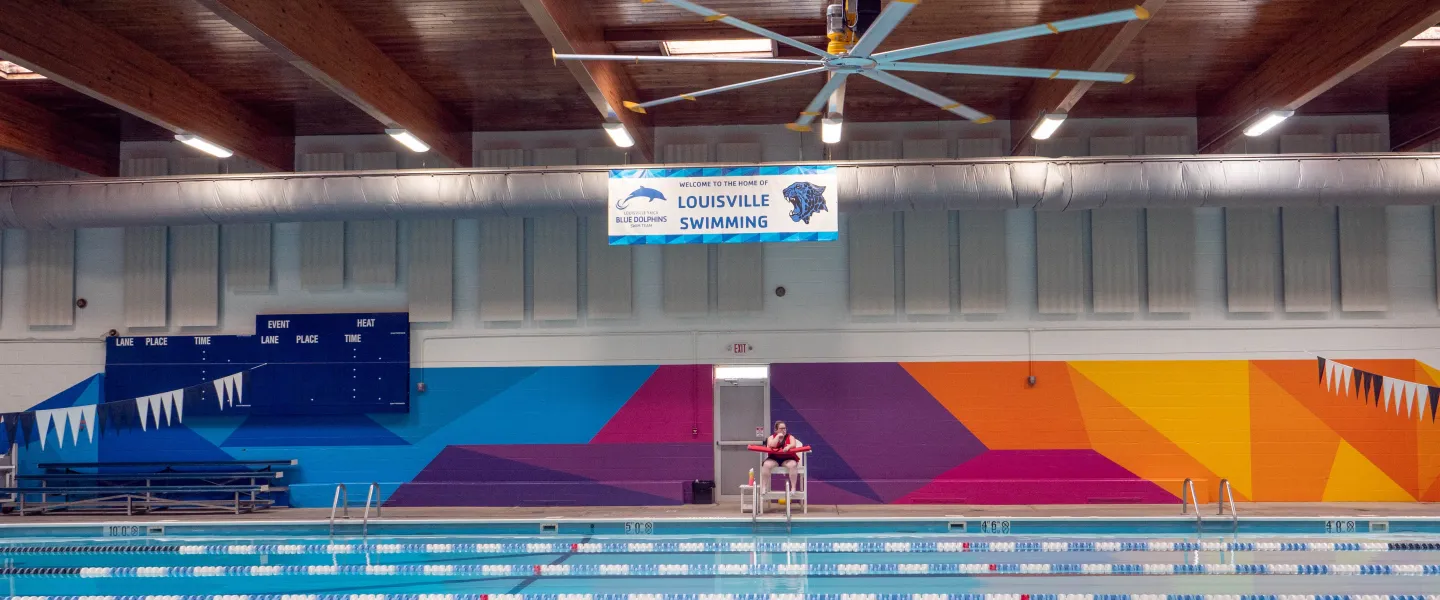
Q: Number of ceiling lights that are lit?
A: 6